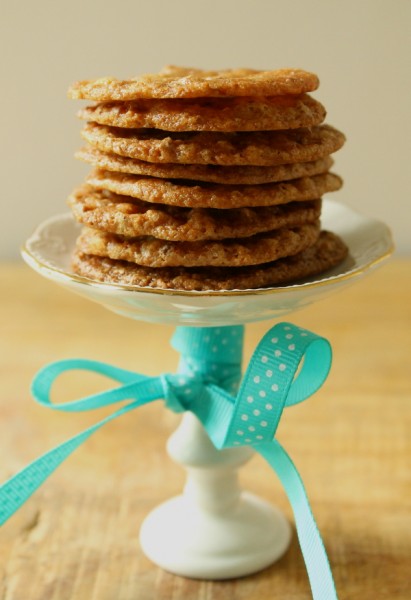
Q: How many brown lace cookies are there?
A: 8